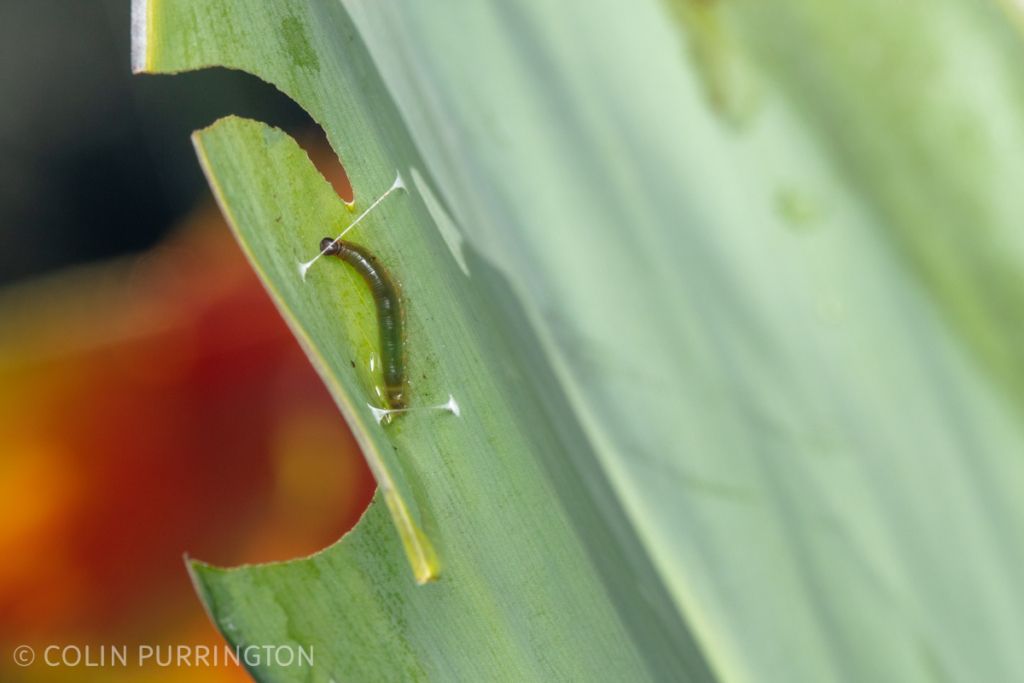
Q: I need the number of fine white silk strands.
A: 2